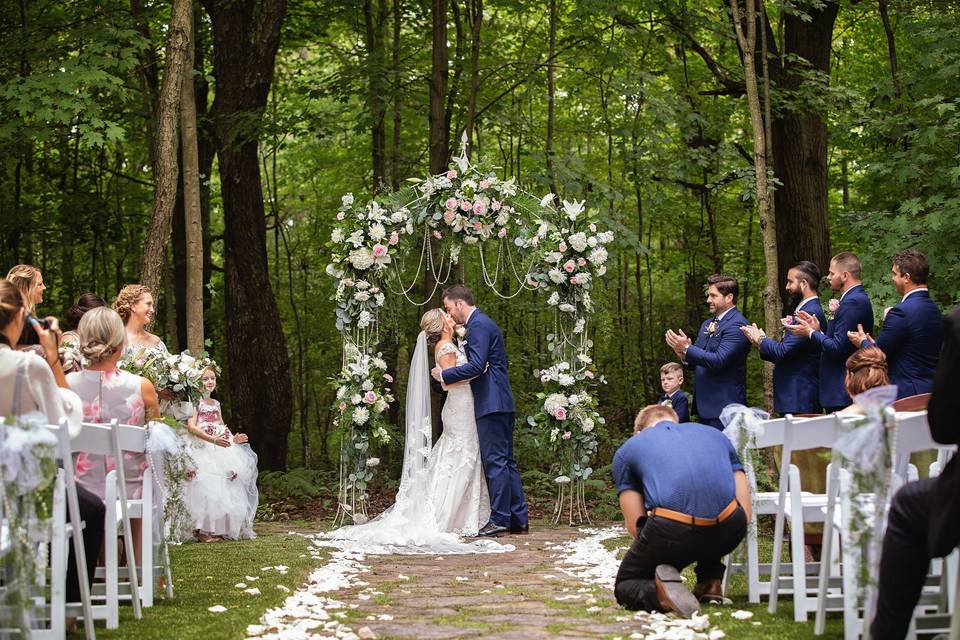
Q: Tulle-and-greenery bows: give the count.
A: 4